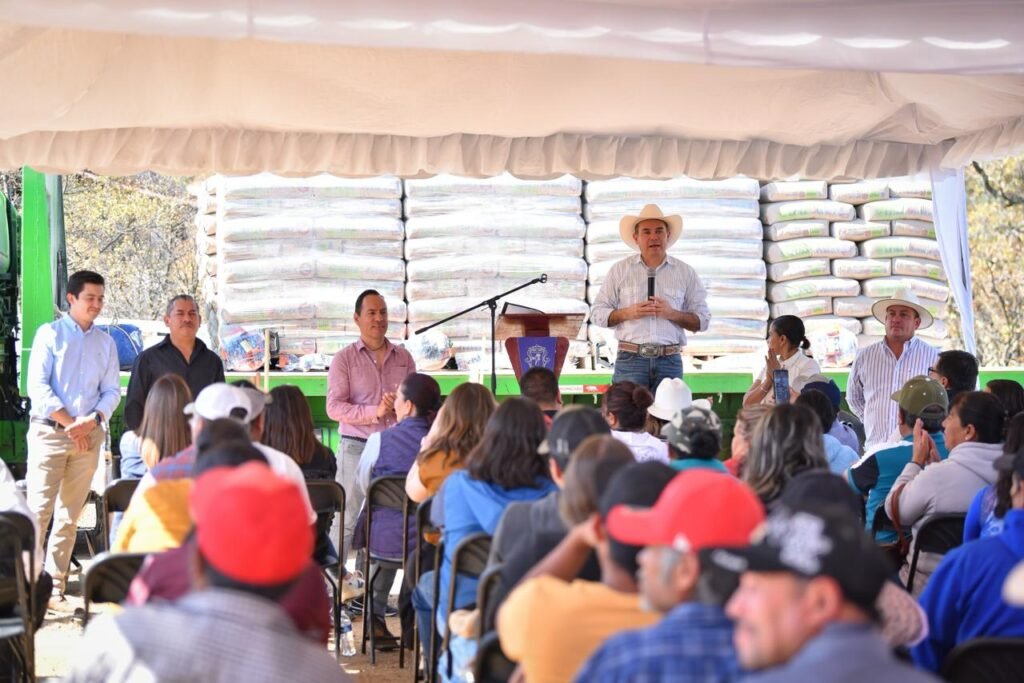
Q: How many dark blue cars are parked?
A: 0